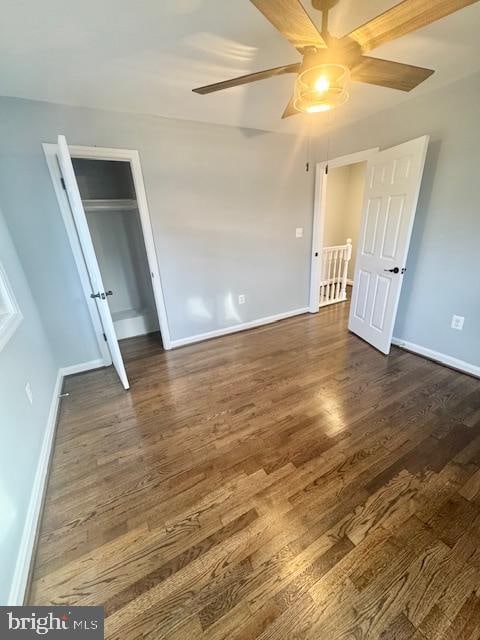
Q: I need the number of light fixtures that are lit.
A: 1